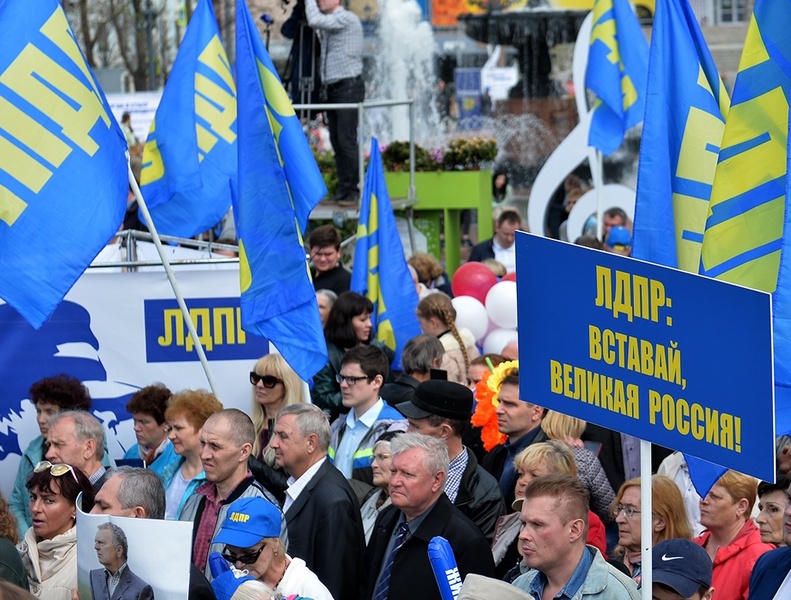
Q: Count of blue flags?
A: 7